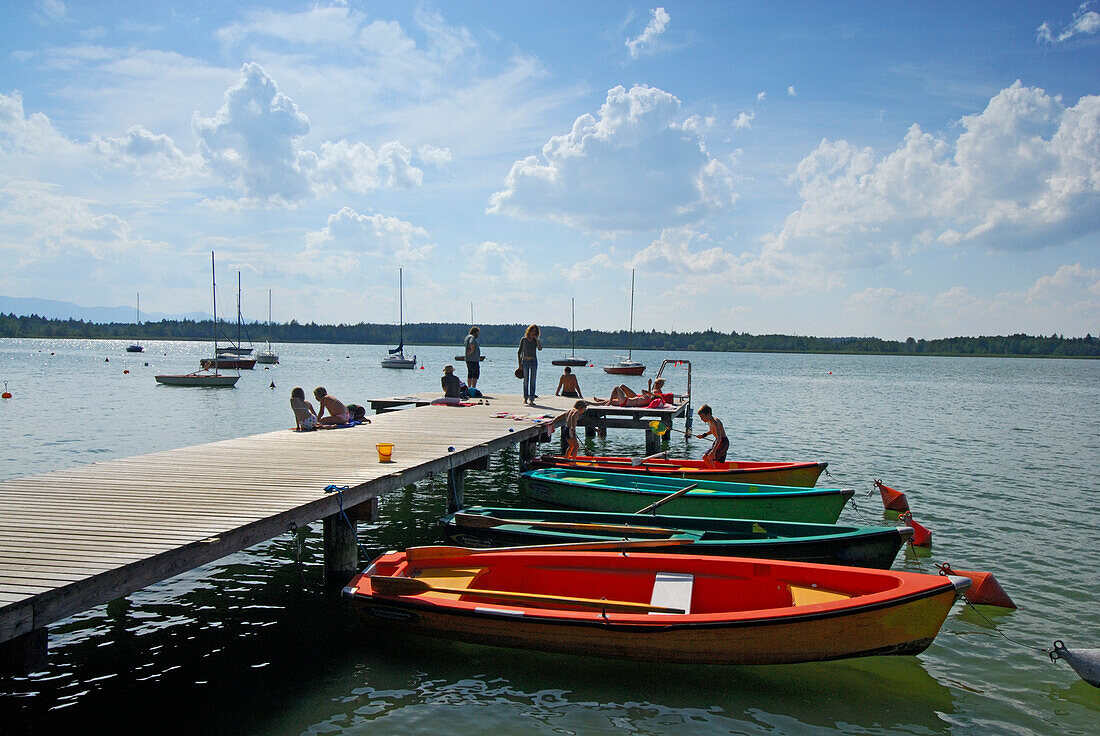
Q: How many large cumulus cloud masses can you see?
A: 3